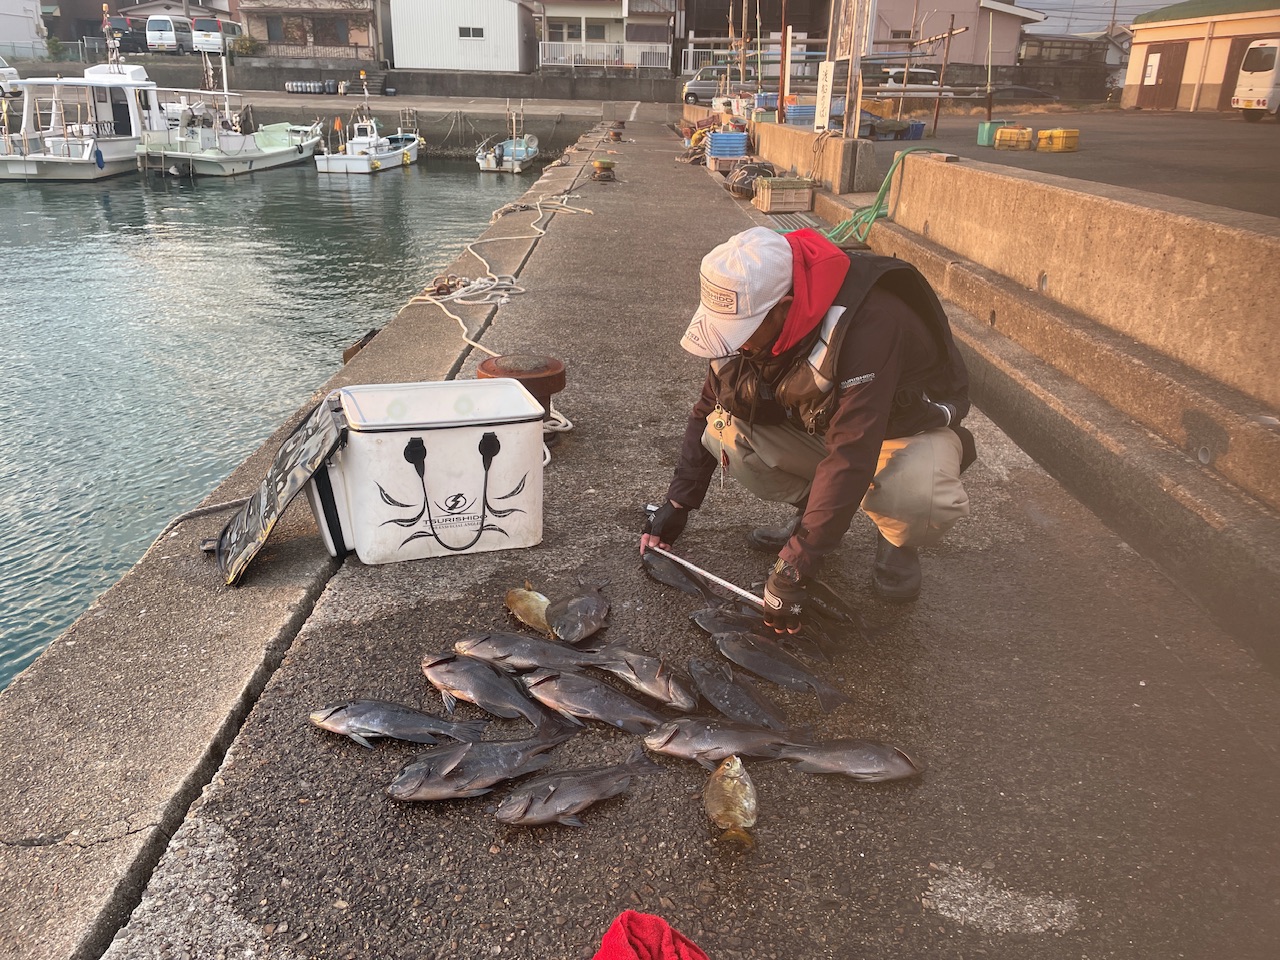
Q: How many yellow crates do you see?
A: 2